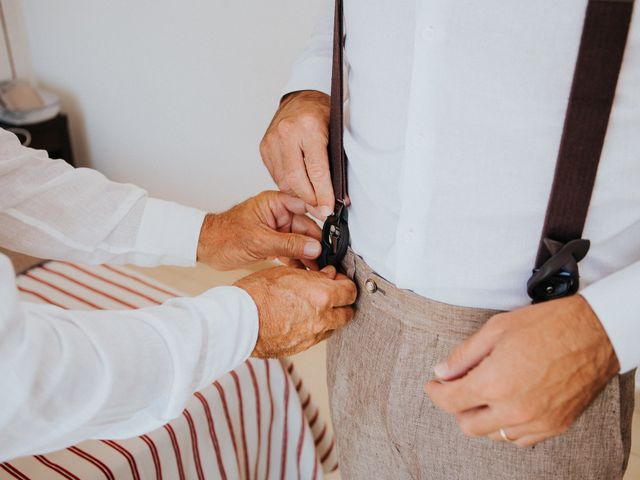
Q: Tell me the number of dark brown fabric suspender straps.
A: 2